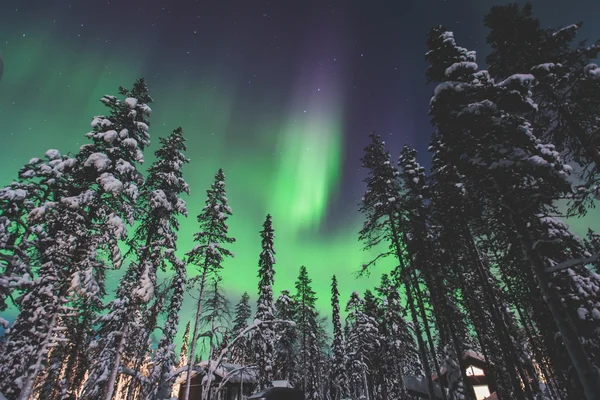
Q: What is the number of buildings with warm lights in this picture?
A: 1